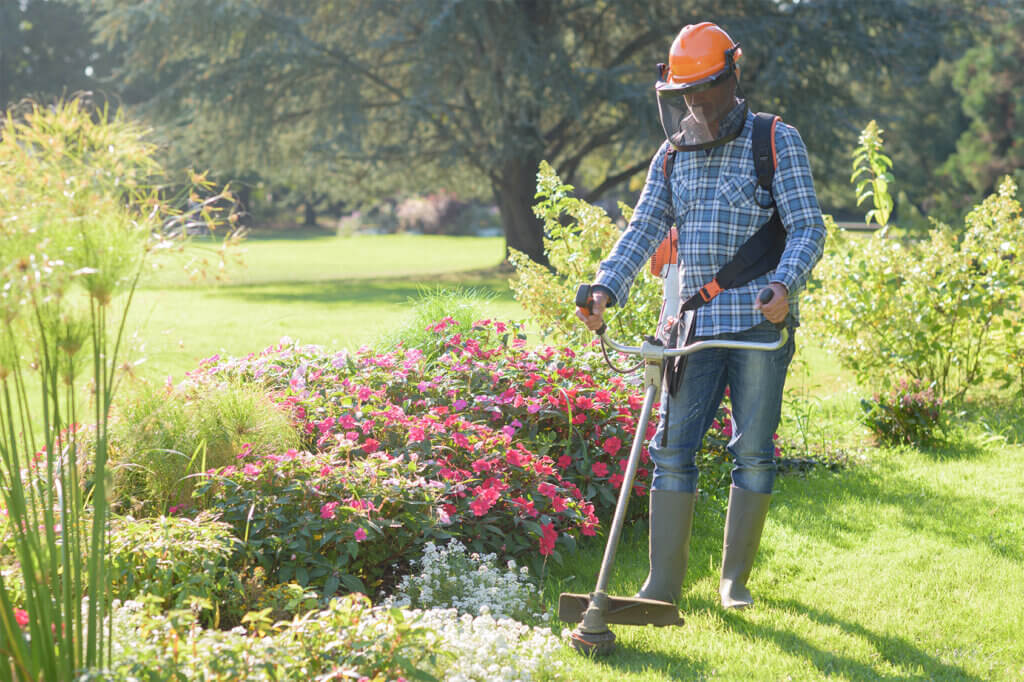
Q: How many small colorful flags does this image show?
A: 0